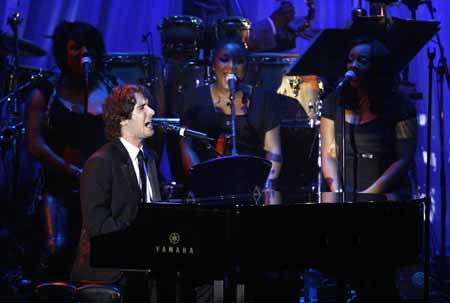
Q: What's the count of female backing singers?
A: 3